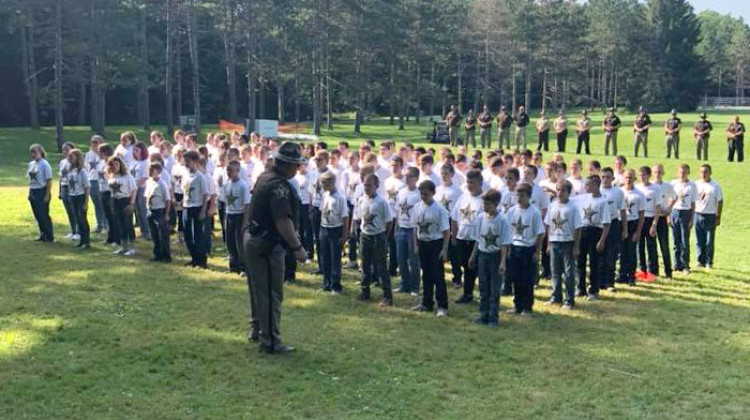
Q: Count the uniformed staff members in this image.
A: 14